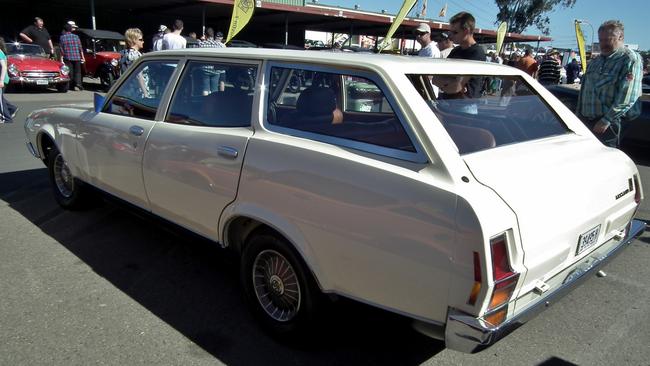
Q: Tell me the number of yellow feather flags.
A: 4